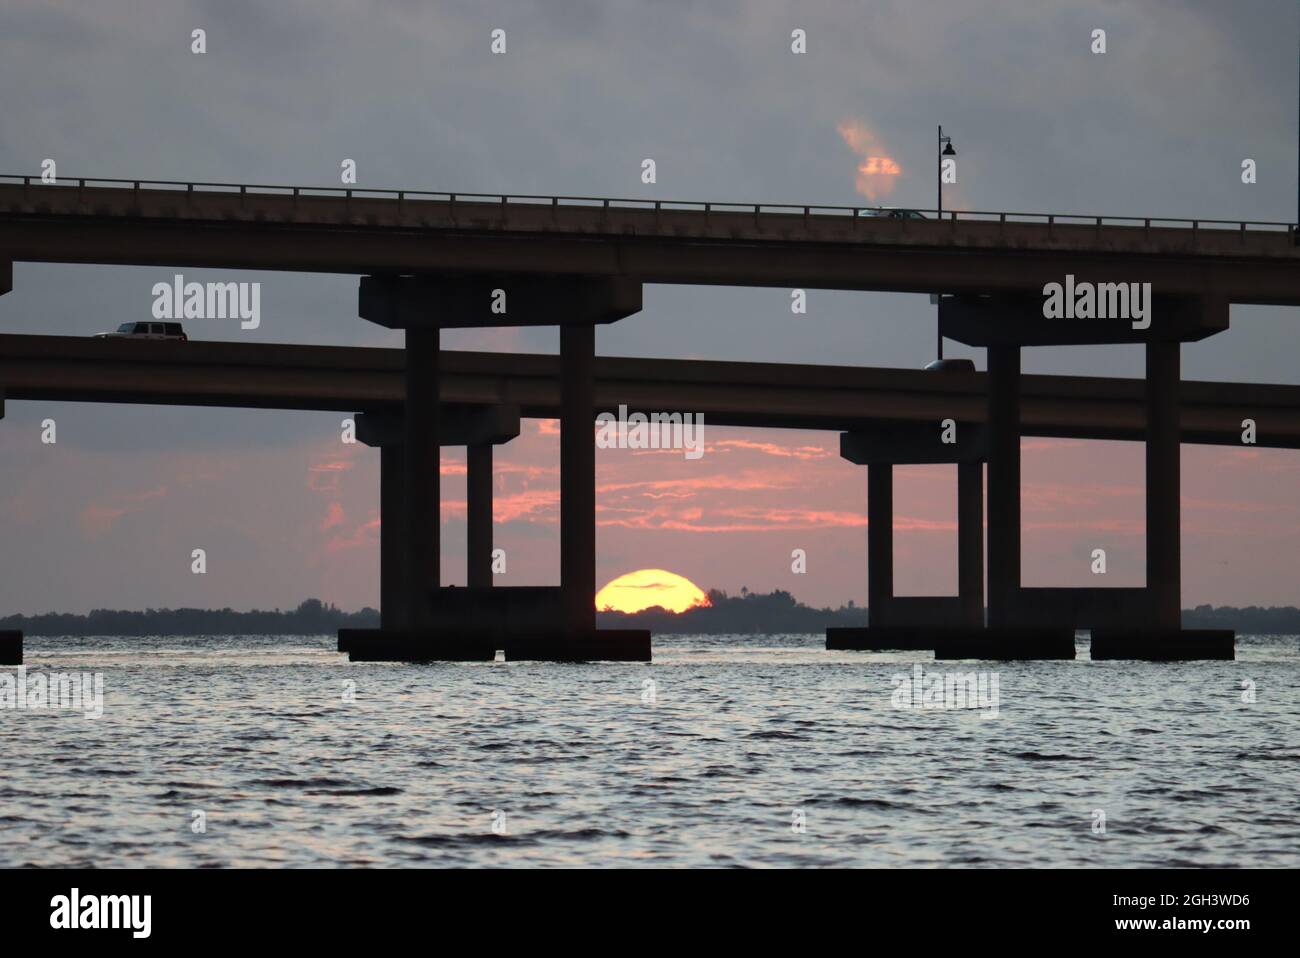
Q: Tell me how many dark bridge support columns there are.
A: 8